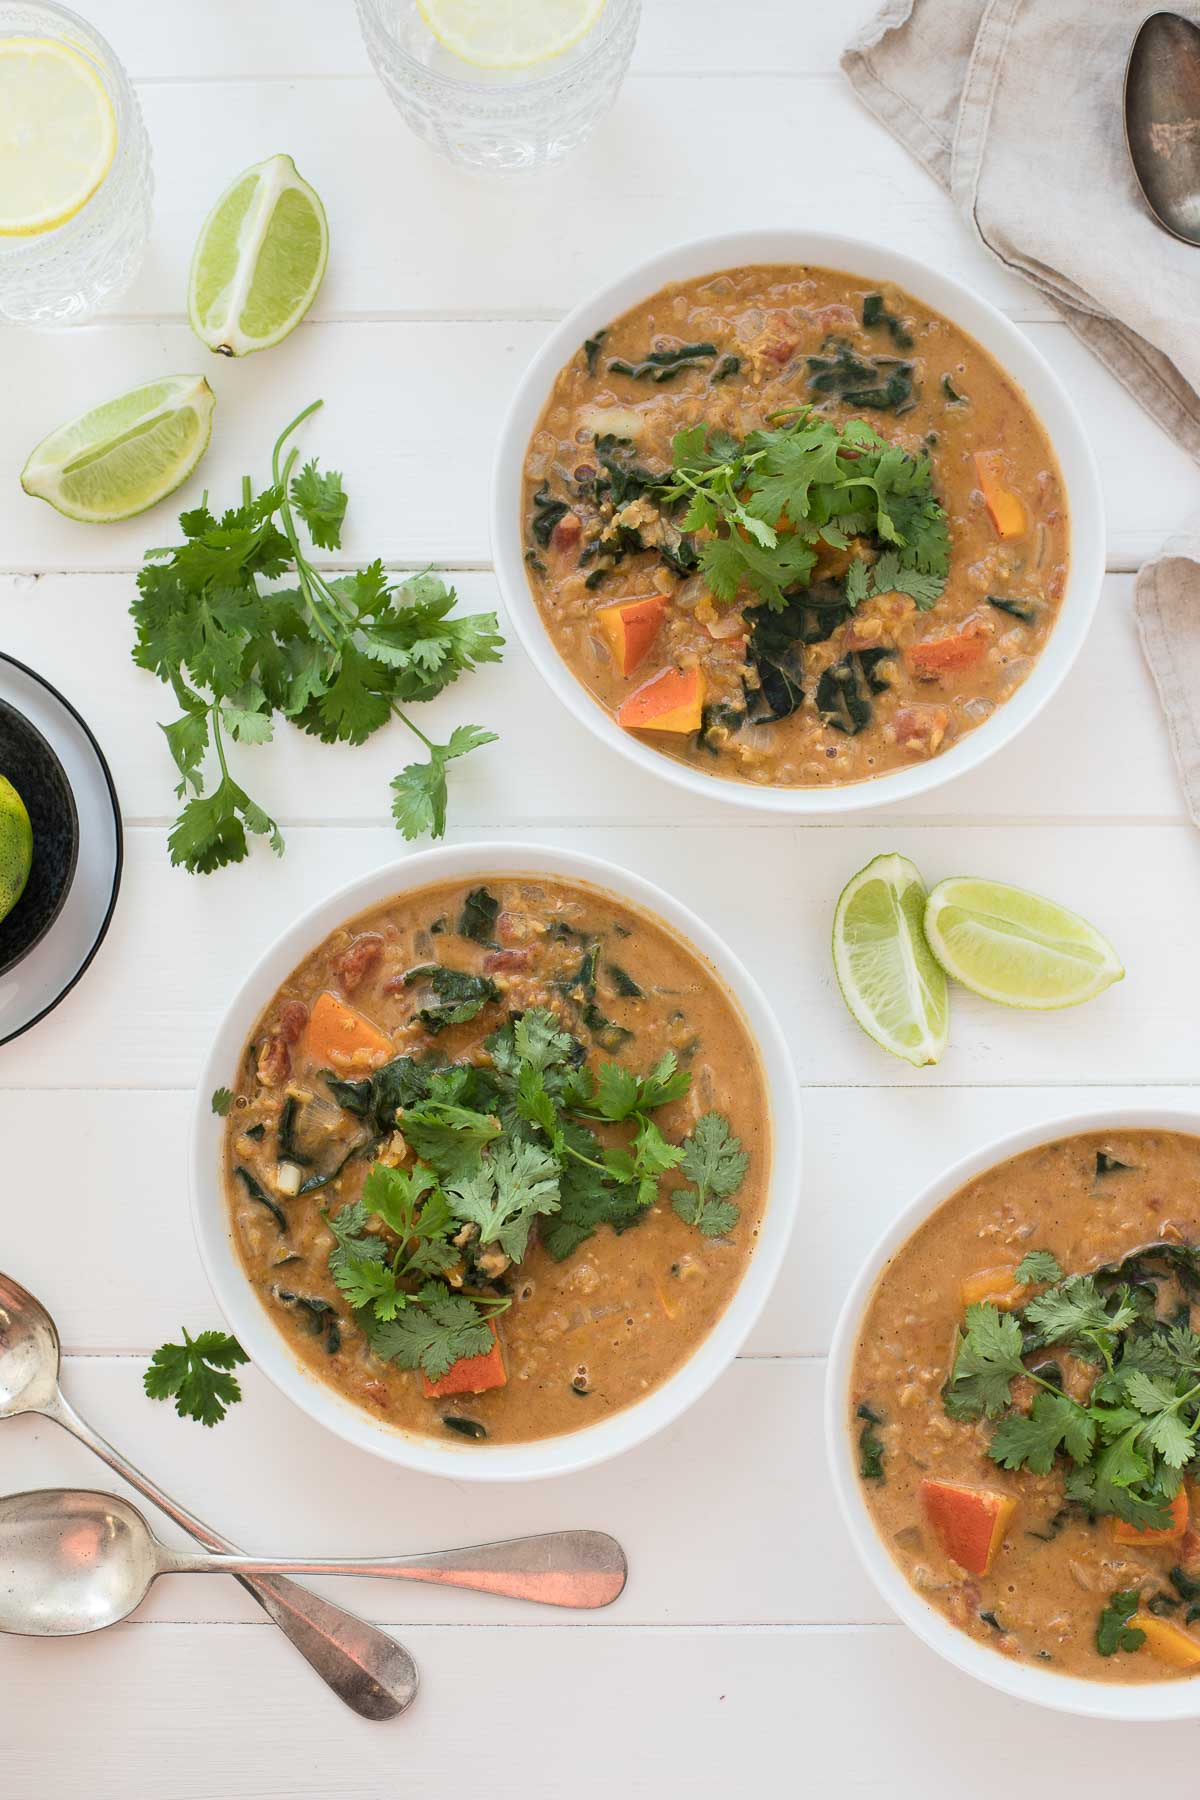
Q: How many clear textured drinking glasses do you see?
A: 2